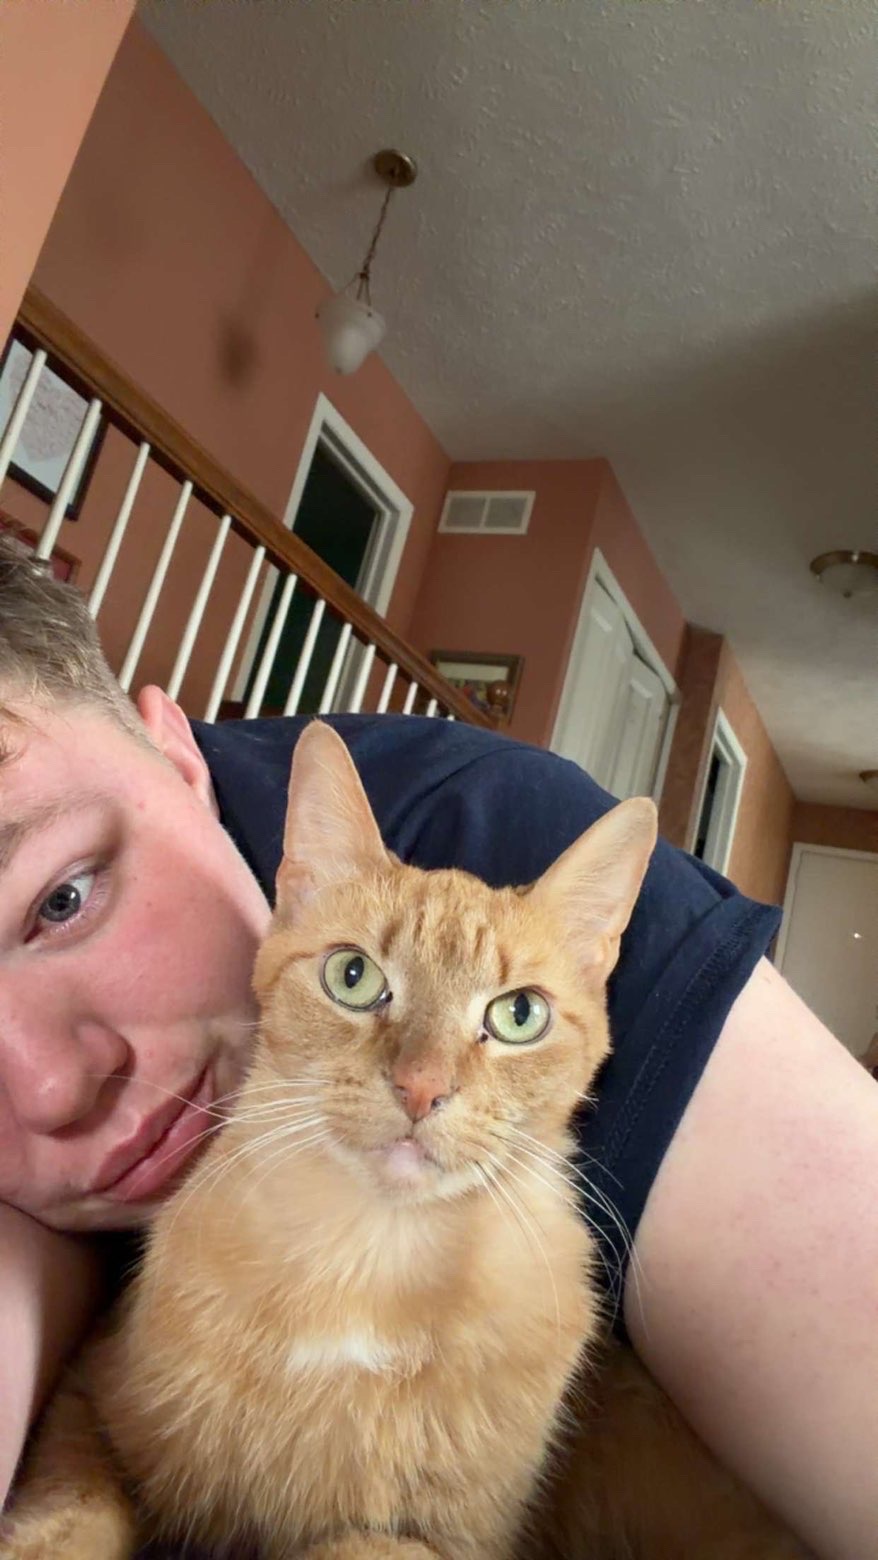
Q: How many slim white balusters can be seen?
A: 14